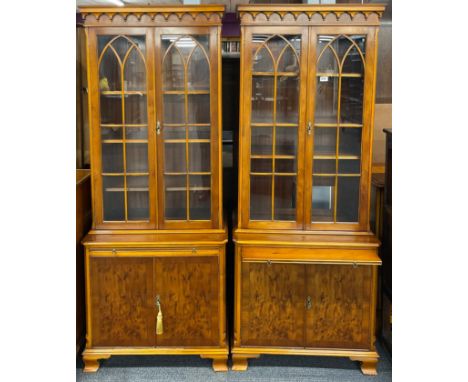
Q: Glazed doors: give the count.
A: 4